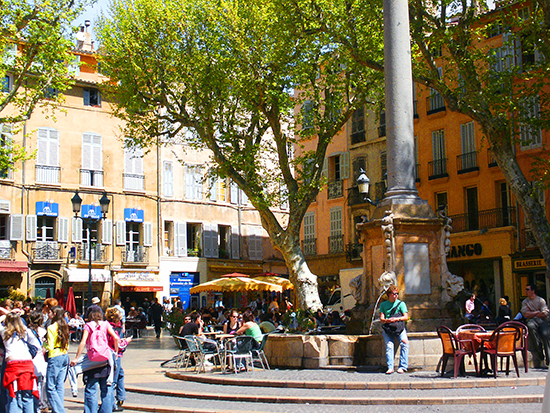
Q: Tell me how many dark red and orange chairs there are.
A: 4